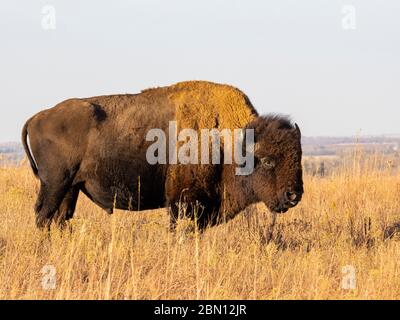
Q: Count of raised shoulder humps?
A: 1